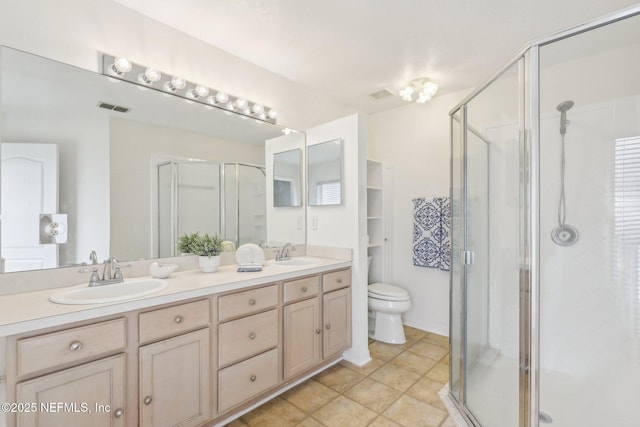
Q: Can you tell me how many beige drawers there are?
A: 7